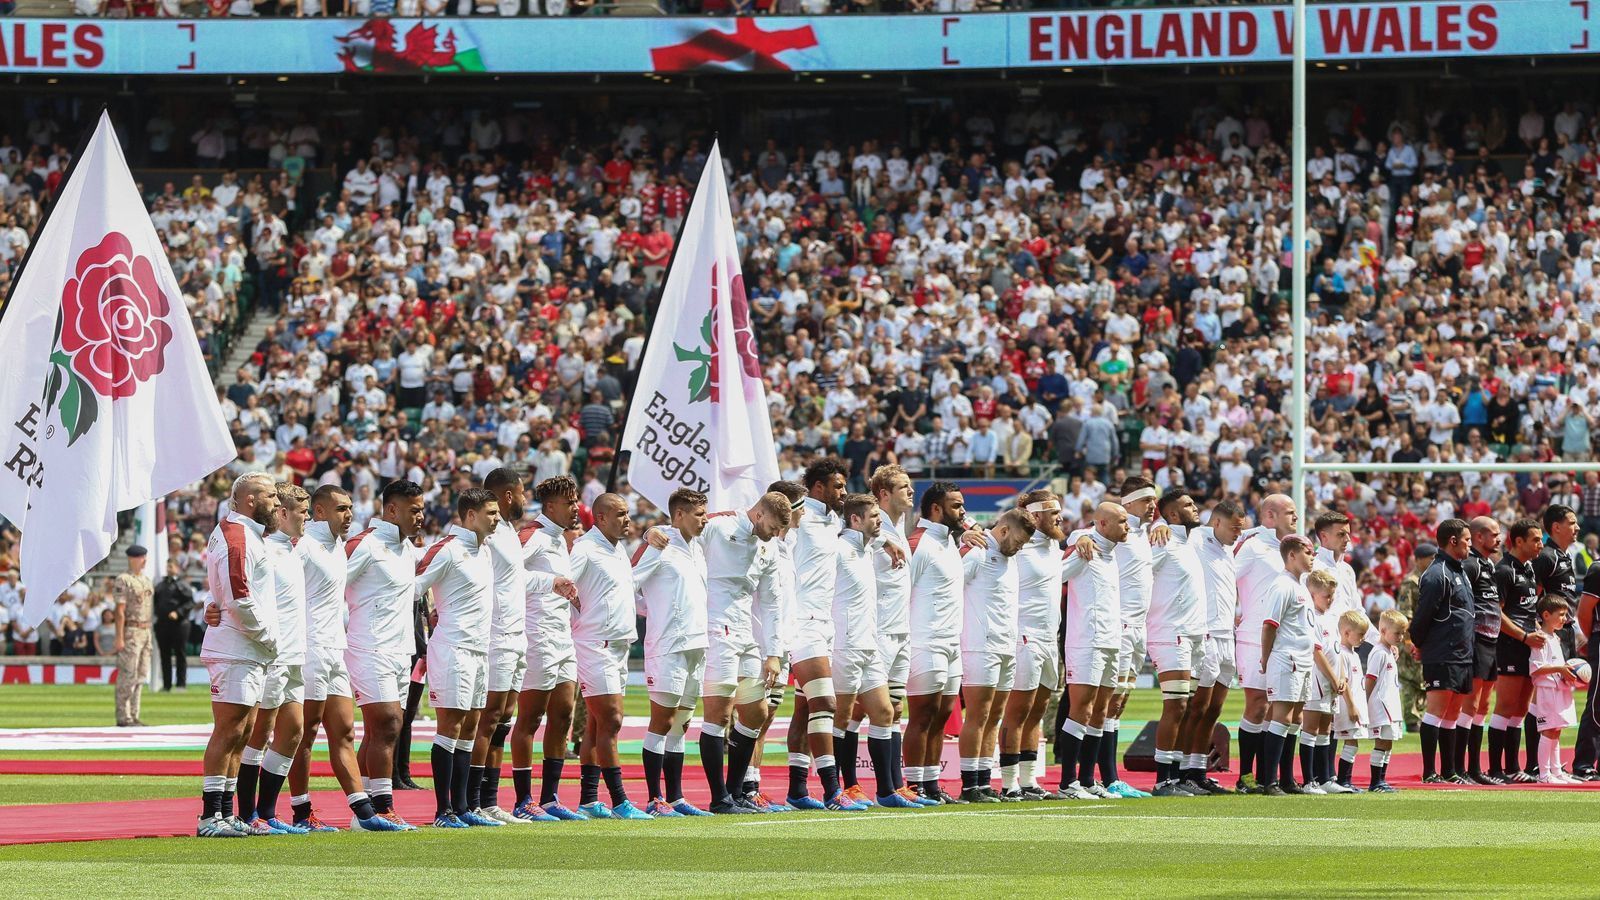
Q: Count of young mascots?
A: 5